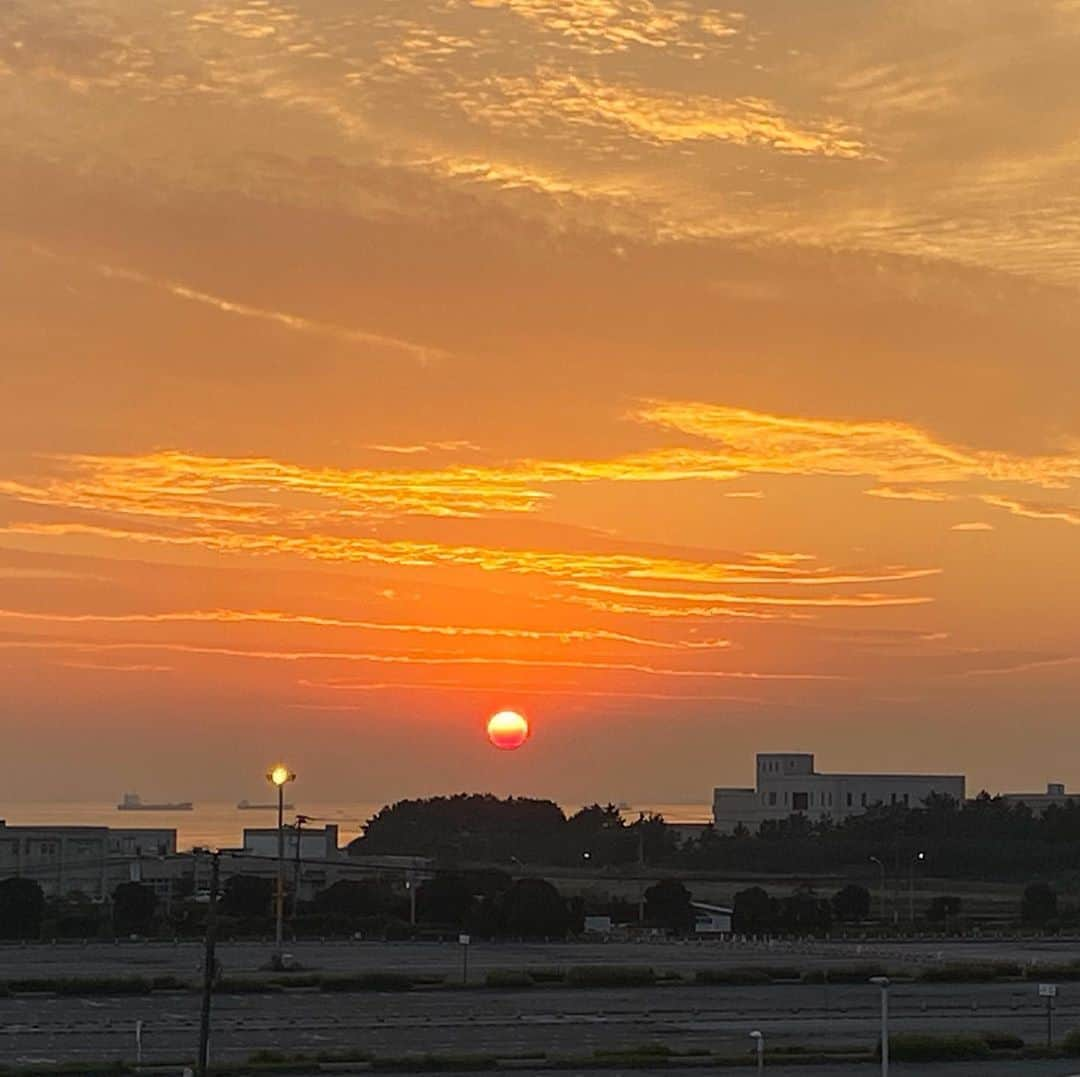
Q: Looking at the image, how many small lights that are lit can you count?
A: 2